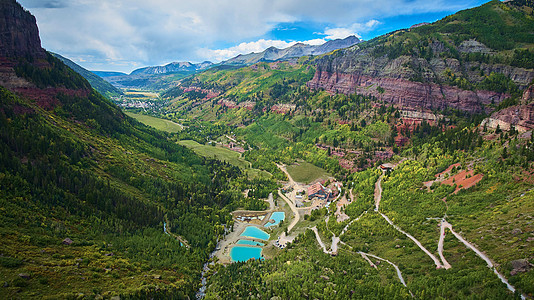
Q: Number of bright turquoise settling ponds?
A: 4